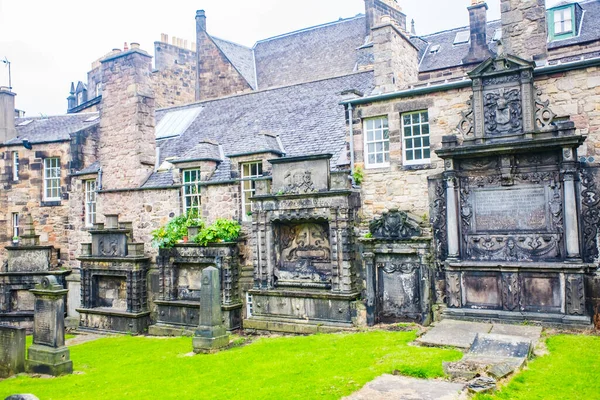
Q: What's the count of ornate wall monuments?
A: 6